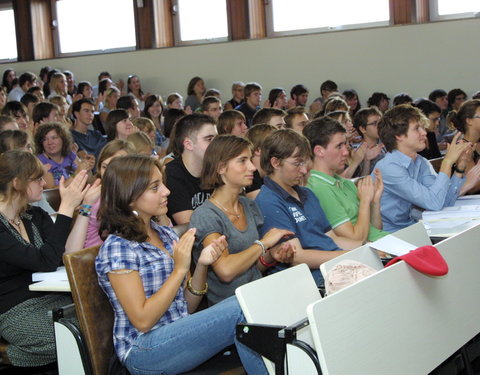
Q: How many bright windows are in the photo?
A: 5